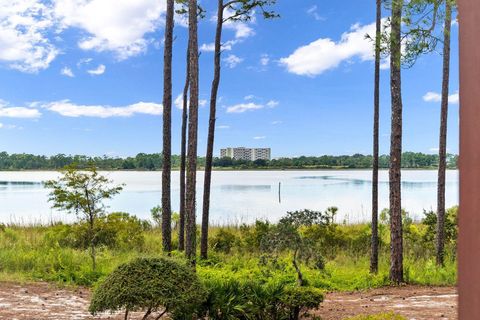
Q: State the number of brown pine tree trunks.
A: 7